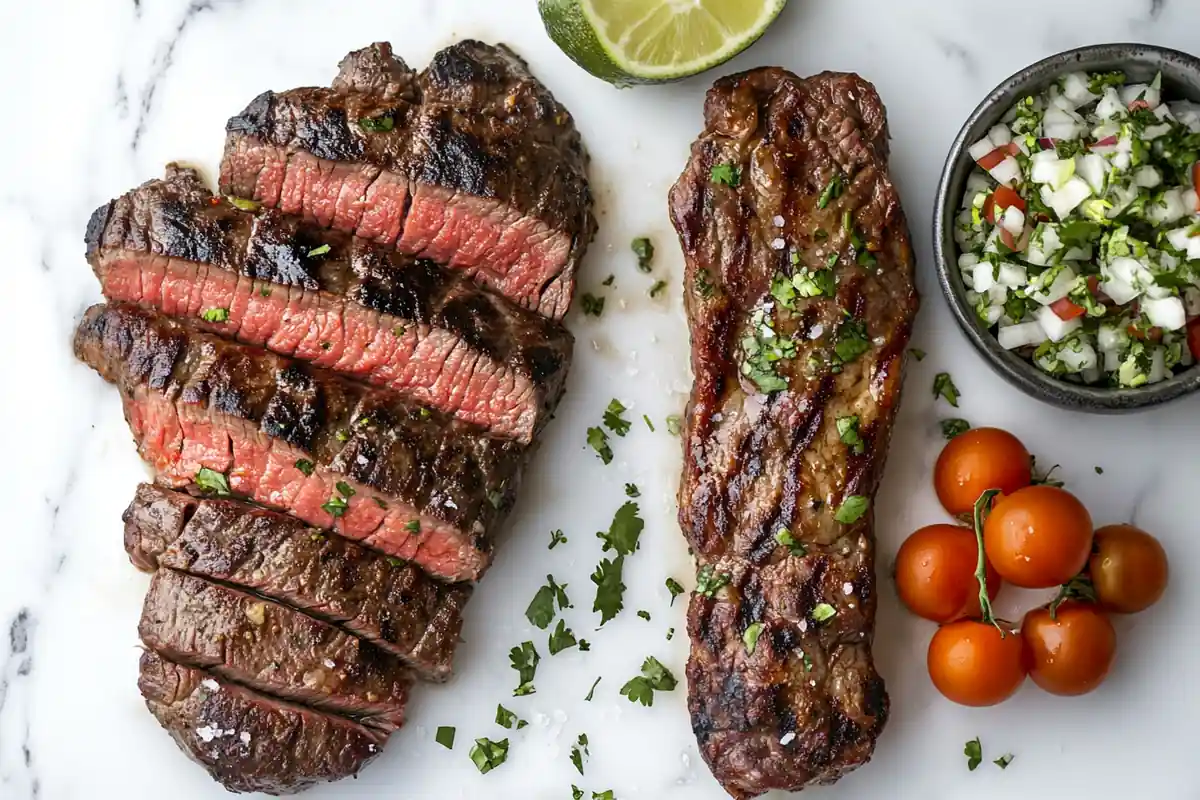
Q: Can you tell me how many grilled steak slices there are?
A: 6